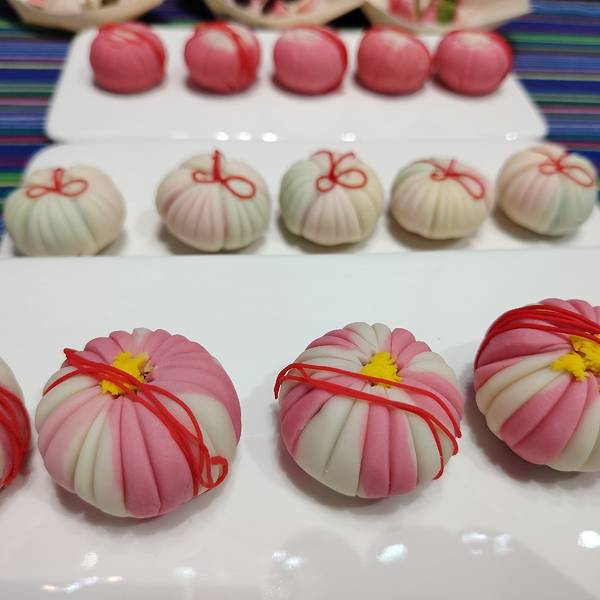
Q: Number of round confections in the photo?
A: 14